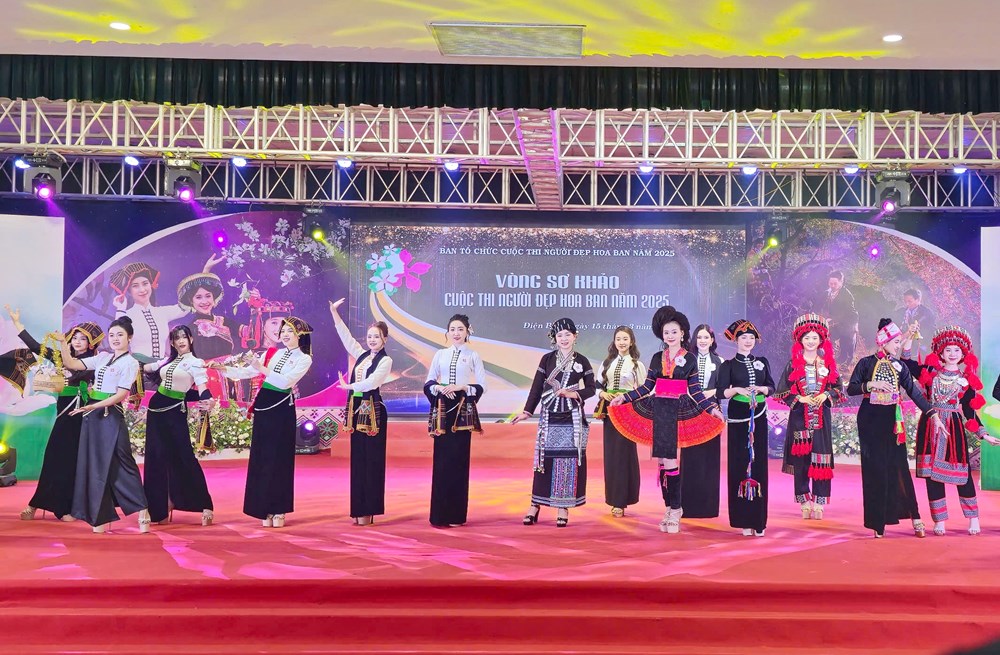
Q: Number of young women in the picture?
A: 14